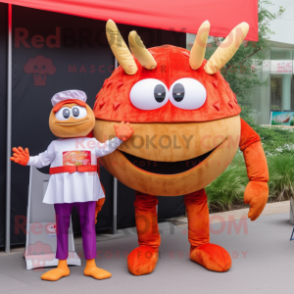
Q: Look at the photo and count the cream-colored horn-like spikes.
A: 4